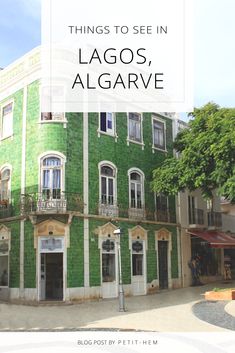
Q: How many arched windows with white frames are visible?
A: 4